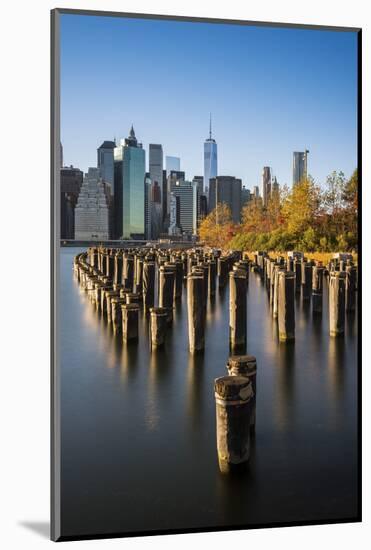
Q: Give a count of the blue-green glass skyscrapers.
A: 1